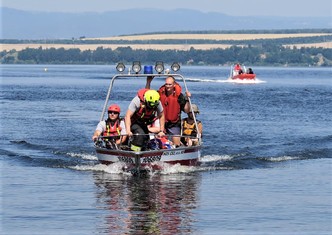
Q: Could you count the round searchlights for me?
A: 4